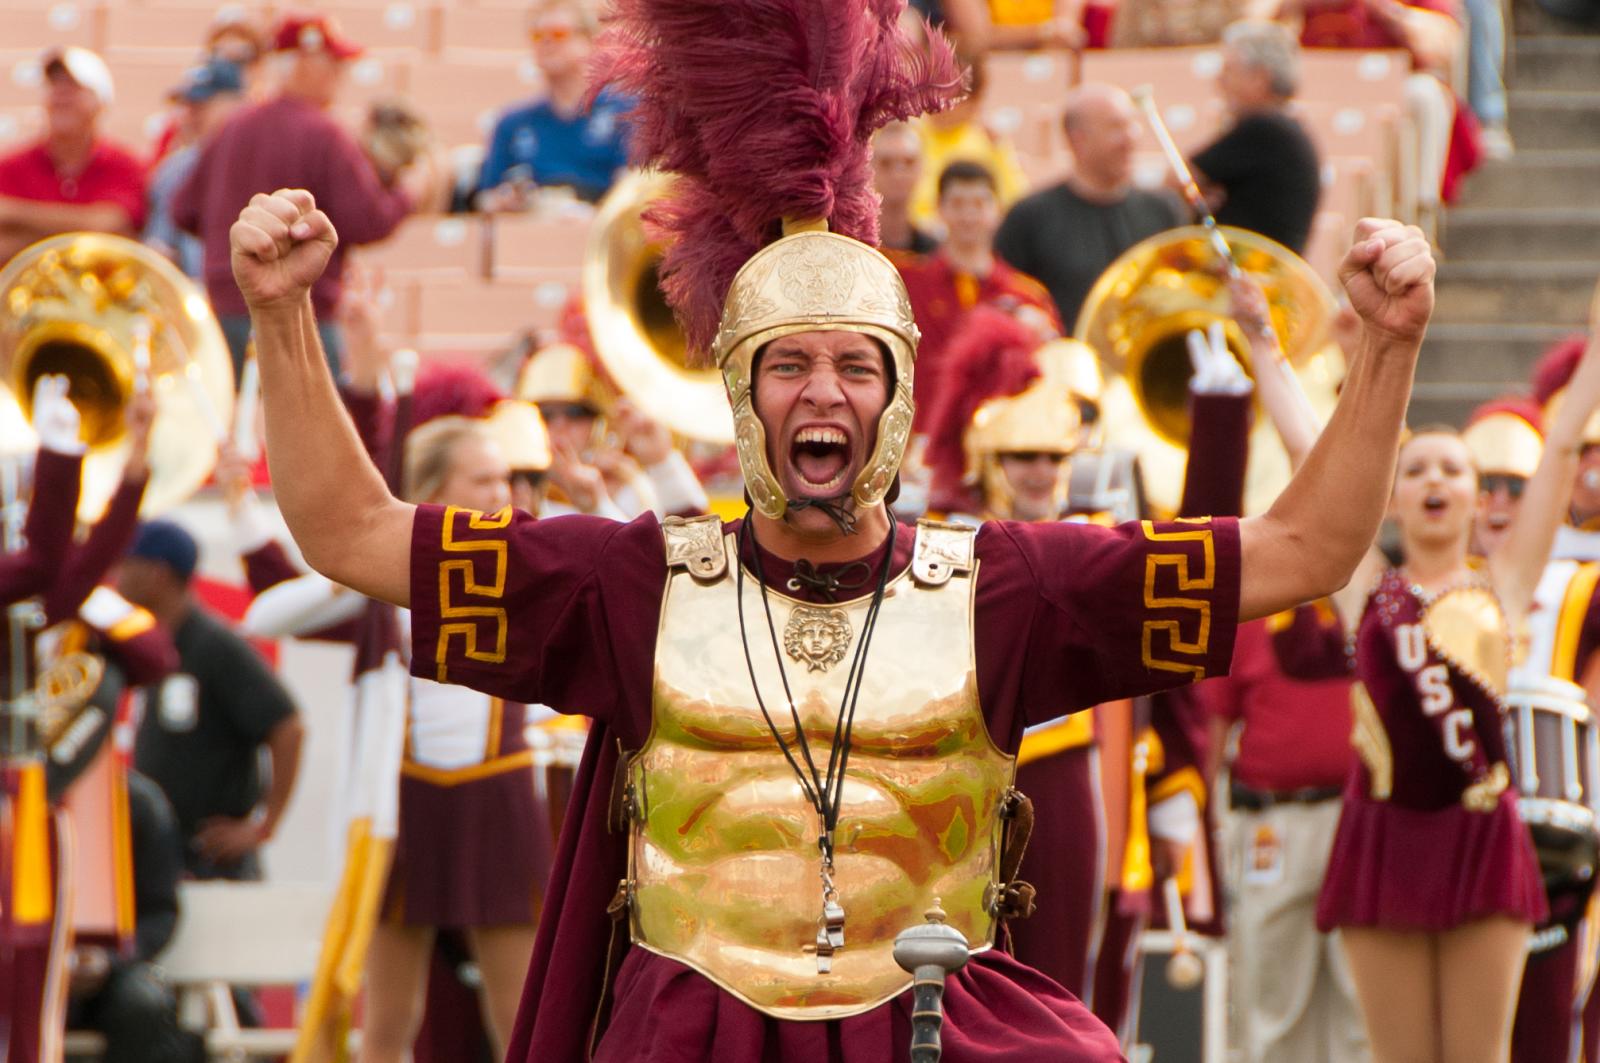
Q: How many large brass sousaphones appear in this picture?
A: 3